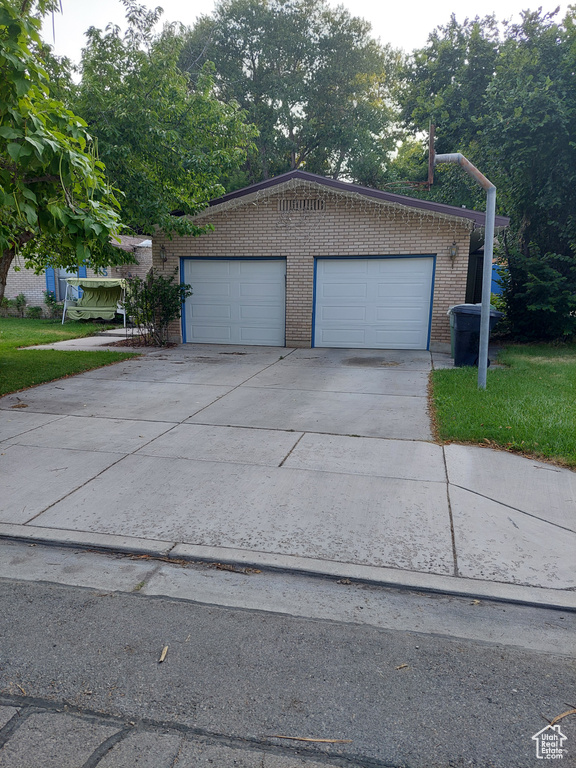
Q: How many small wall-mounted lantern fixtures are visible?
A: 2